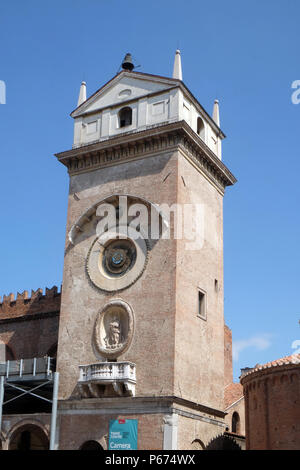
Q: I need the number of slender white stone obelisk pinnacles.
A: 3